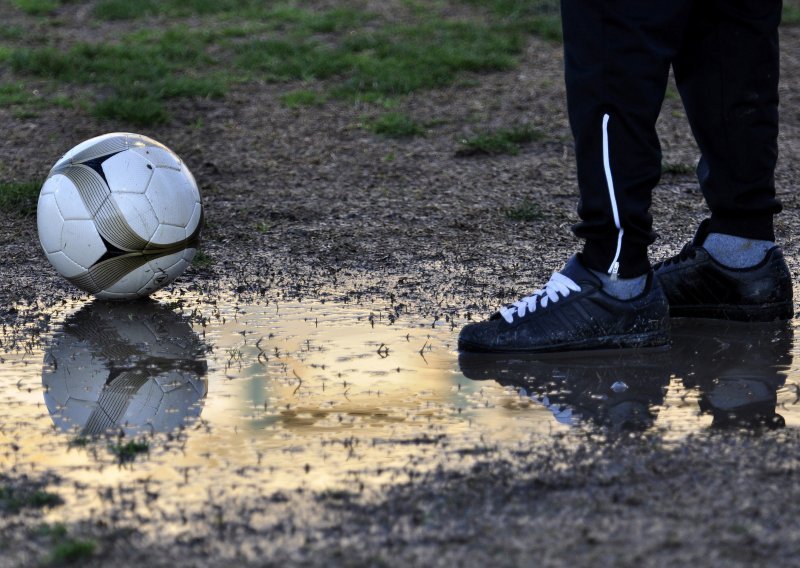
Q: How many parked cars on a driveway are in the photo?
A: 0